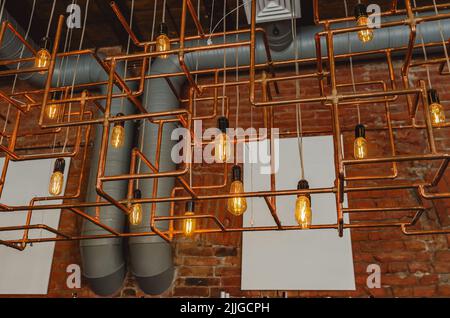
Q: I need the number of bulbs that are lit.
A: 13